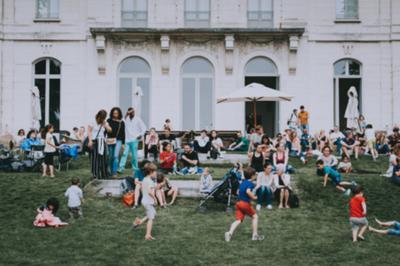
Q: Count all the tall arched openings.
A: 5